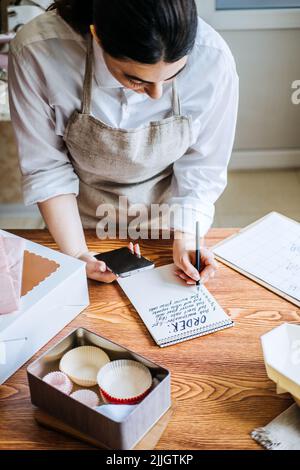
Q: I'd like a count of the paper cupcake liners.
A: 4